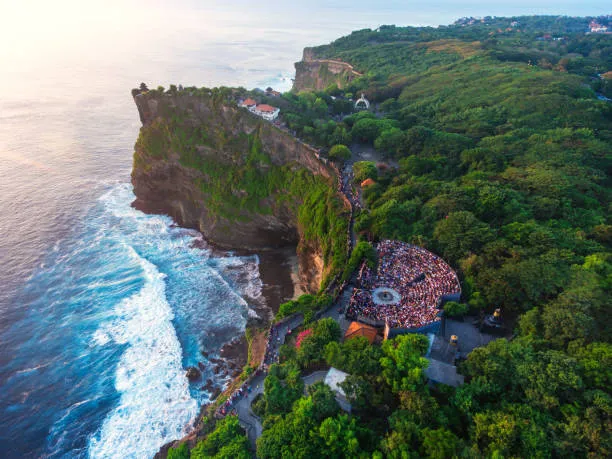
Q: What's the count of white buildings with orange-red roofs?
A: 2